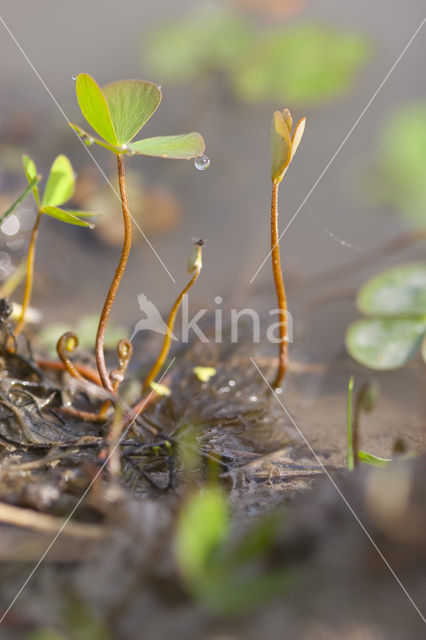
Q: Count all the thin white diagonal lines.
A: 4